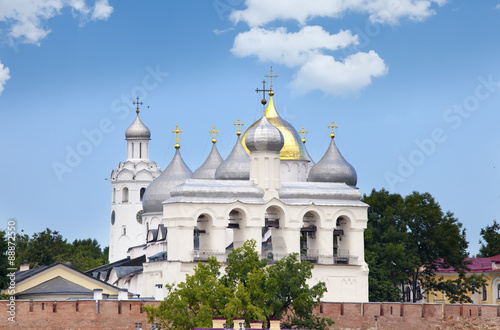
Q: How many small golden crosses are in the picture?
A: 5